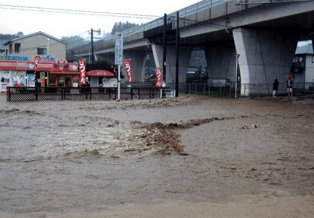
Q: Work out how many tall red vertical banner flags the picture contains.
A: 4